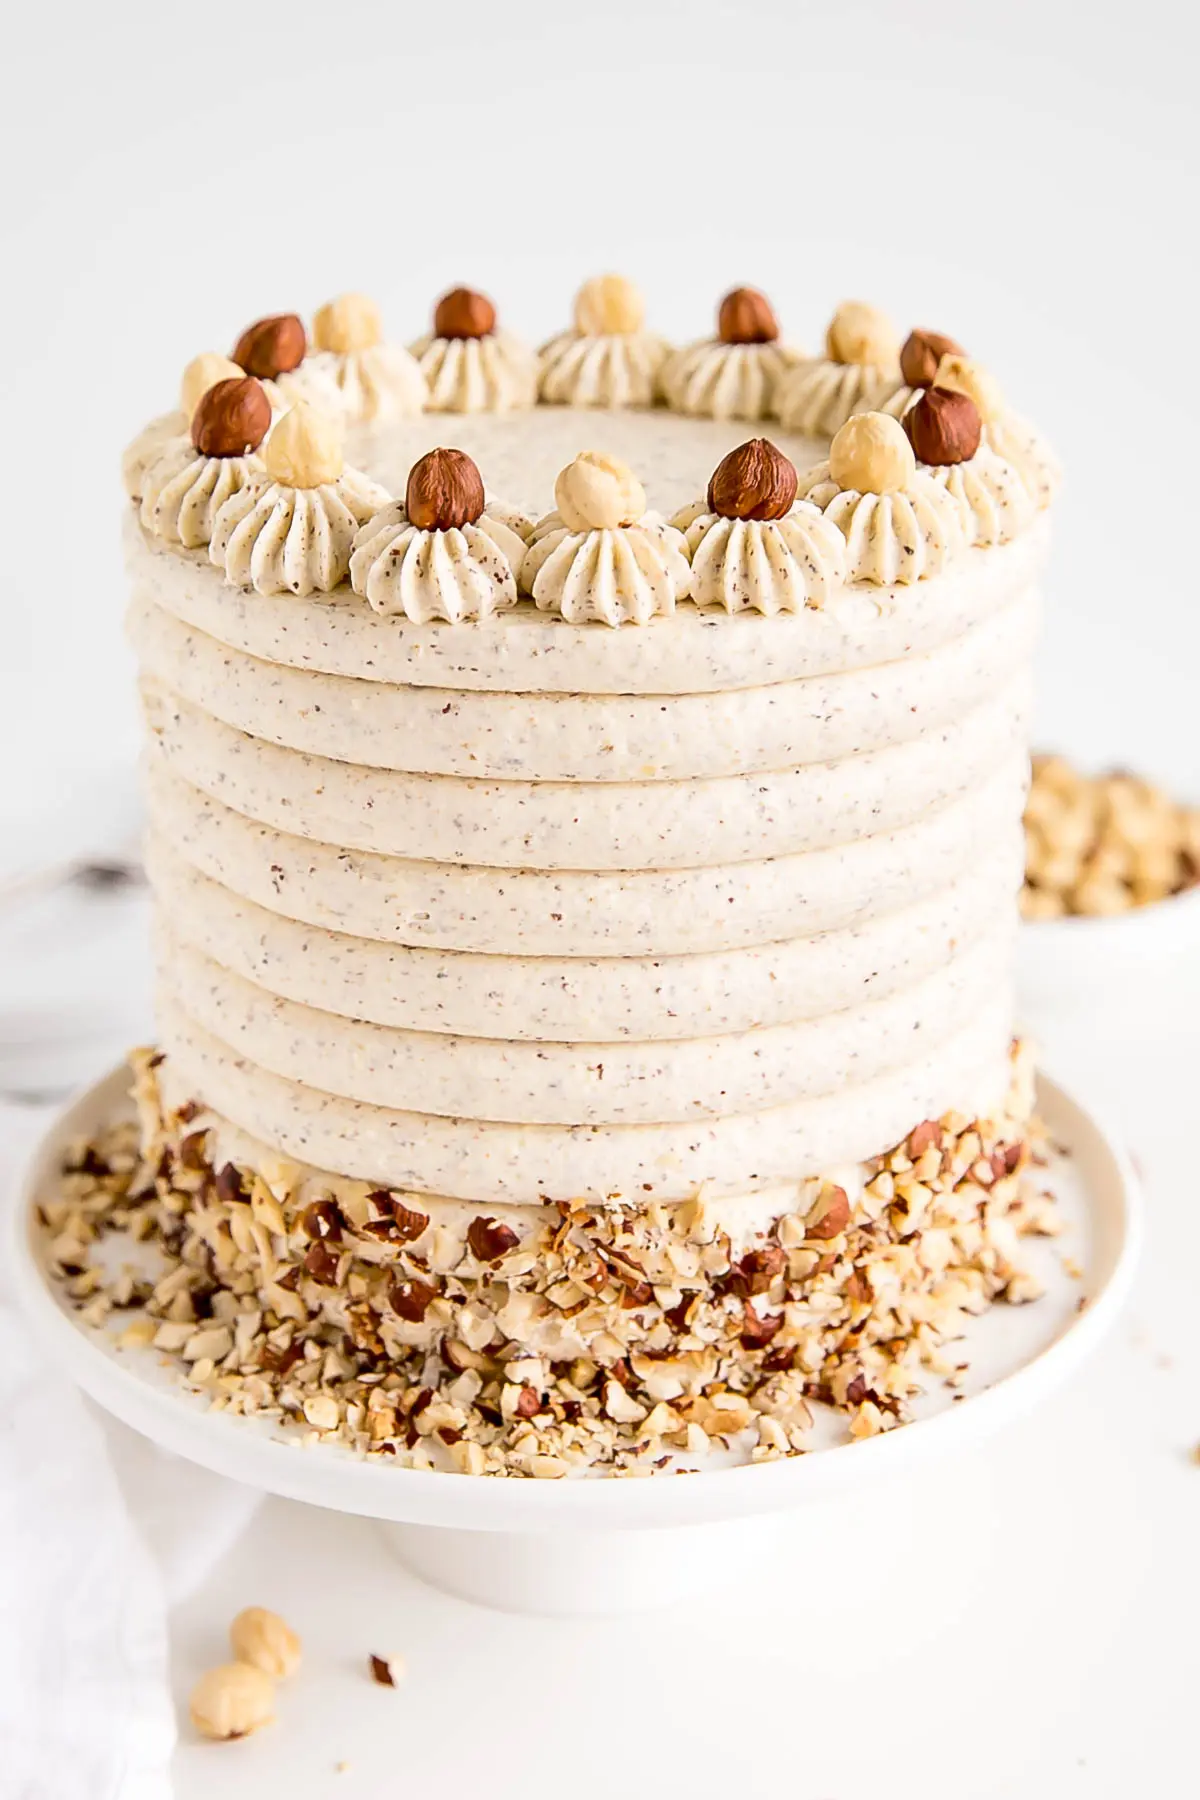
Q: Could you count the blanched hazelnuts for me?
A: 10